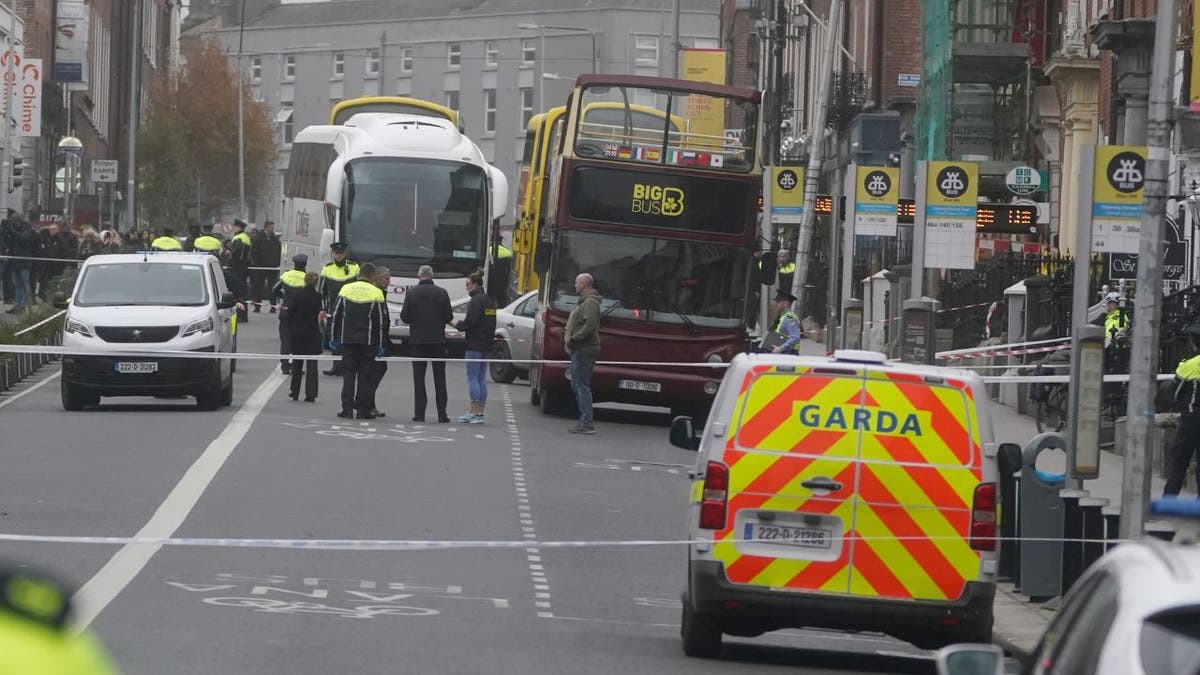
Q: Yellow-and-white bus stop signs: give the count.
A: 4